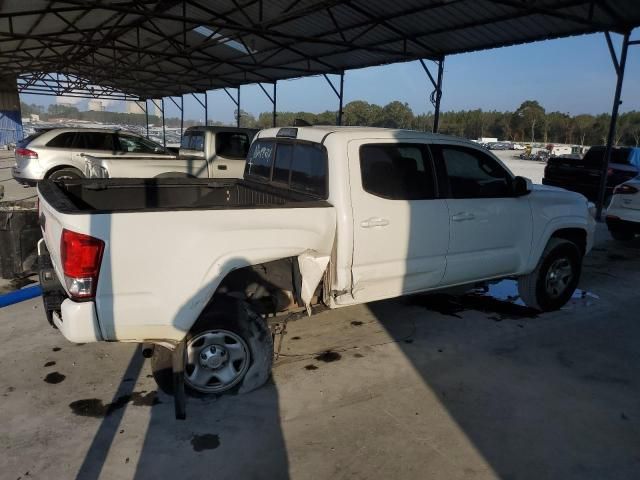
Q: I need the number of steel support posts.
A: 9